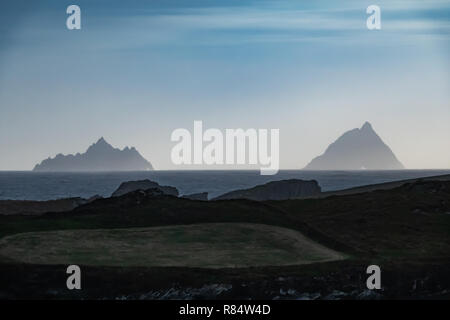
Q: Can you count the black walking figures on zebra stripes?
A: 0